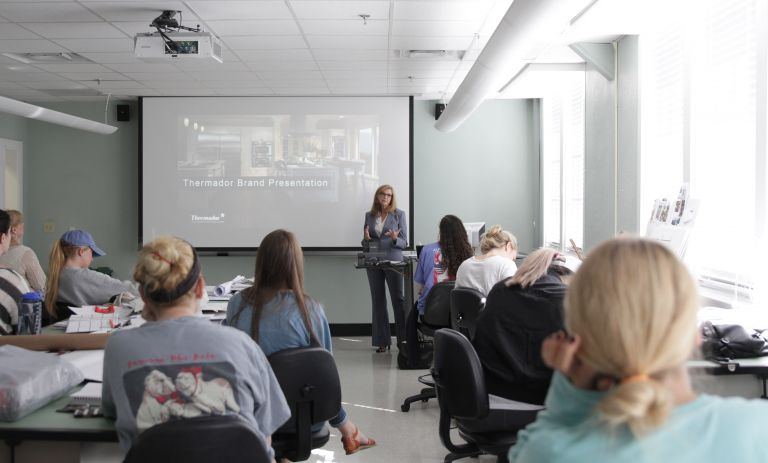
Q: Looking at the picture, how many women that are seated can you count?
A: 9